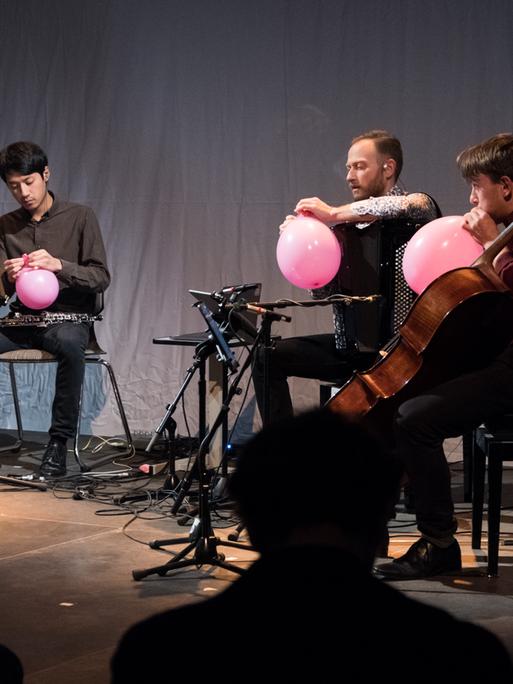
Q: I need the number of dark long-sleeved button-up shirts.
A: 1